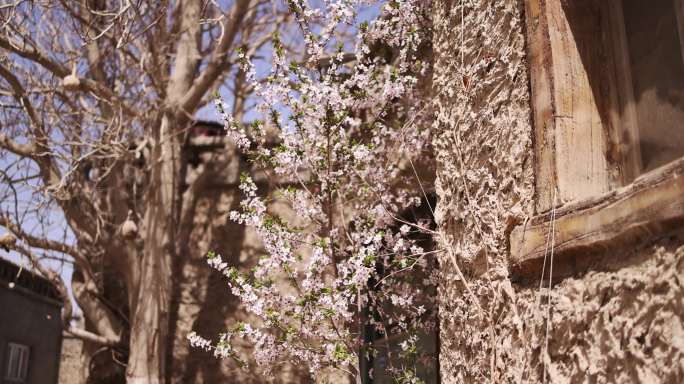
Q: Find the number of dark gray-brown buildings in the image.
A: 1